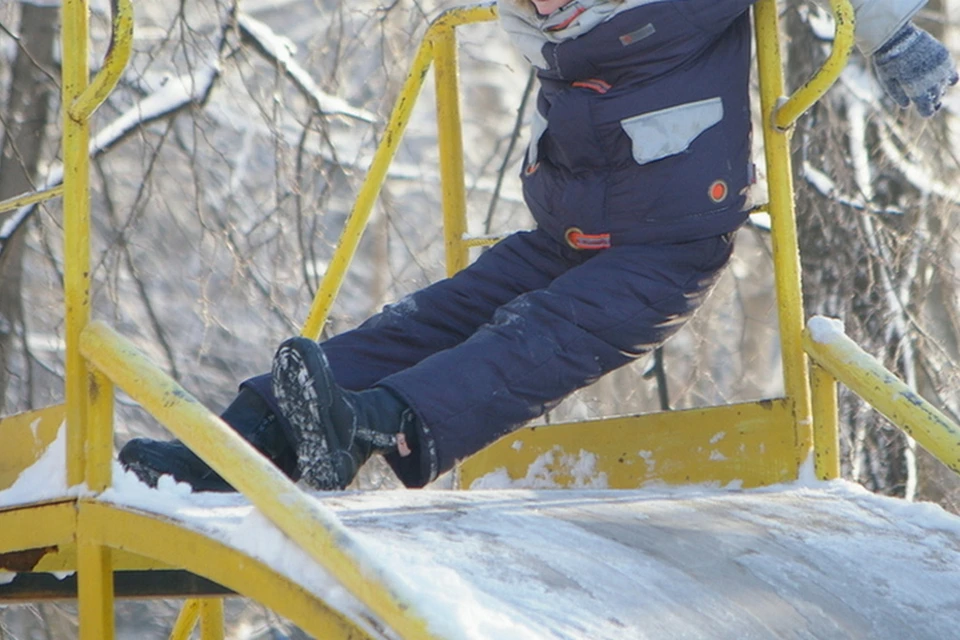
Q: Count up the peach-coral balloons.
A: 0